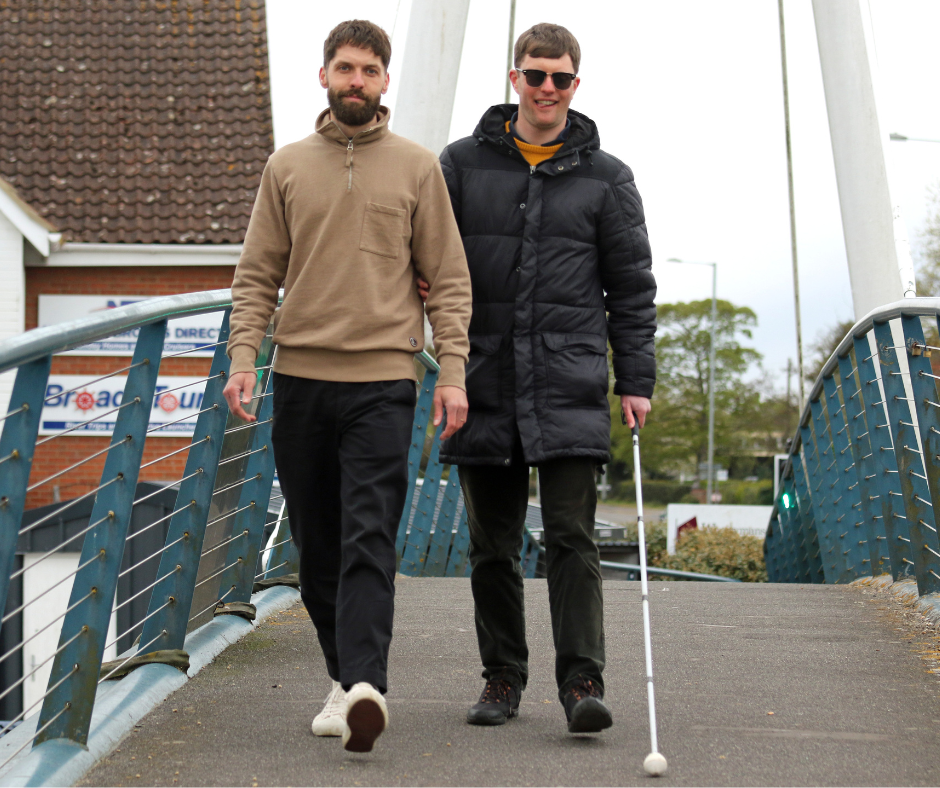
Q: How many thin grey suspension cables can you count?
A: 2